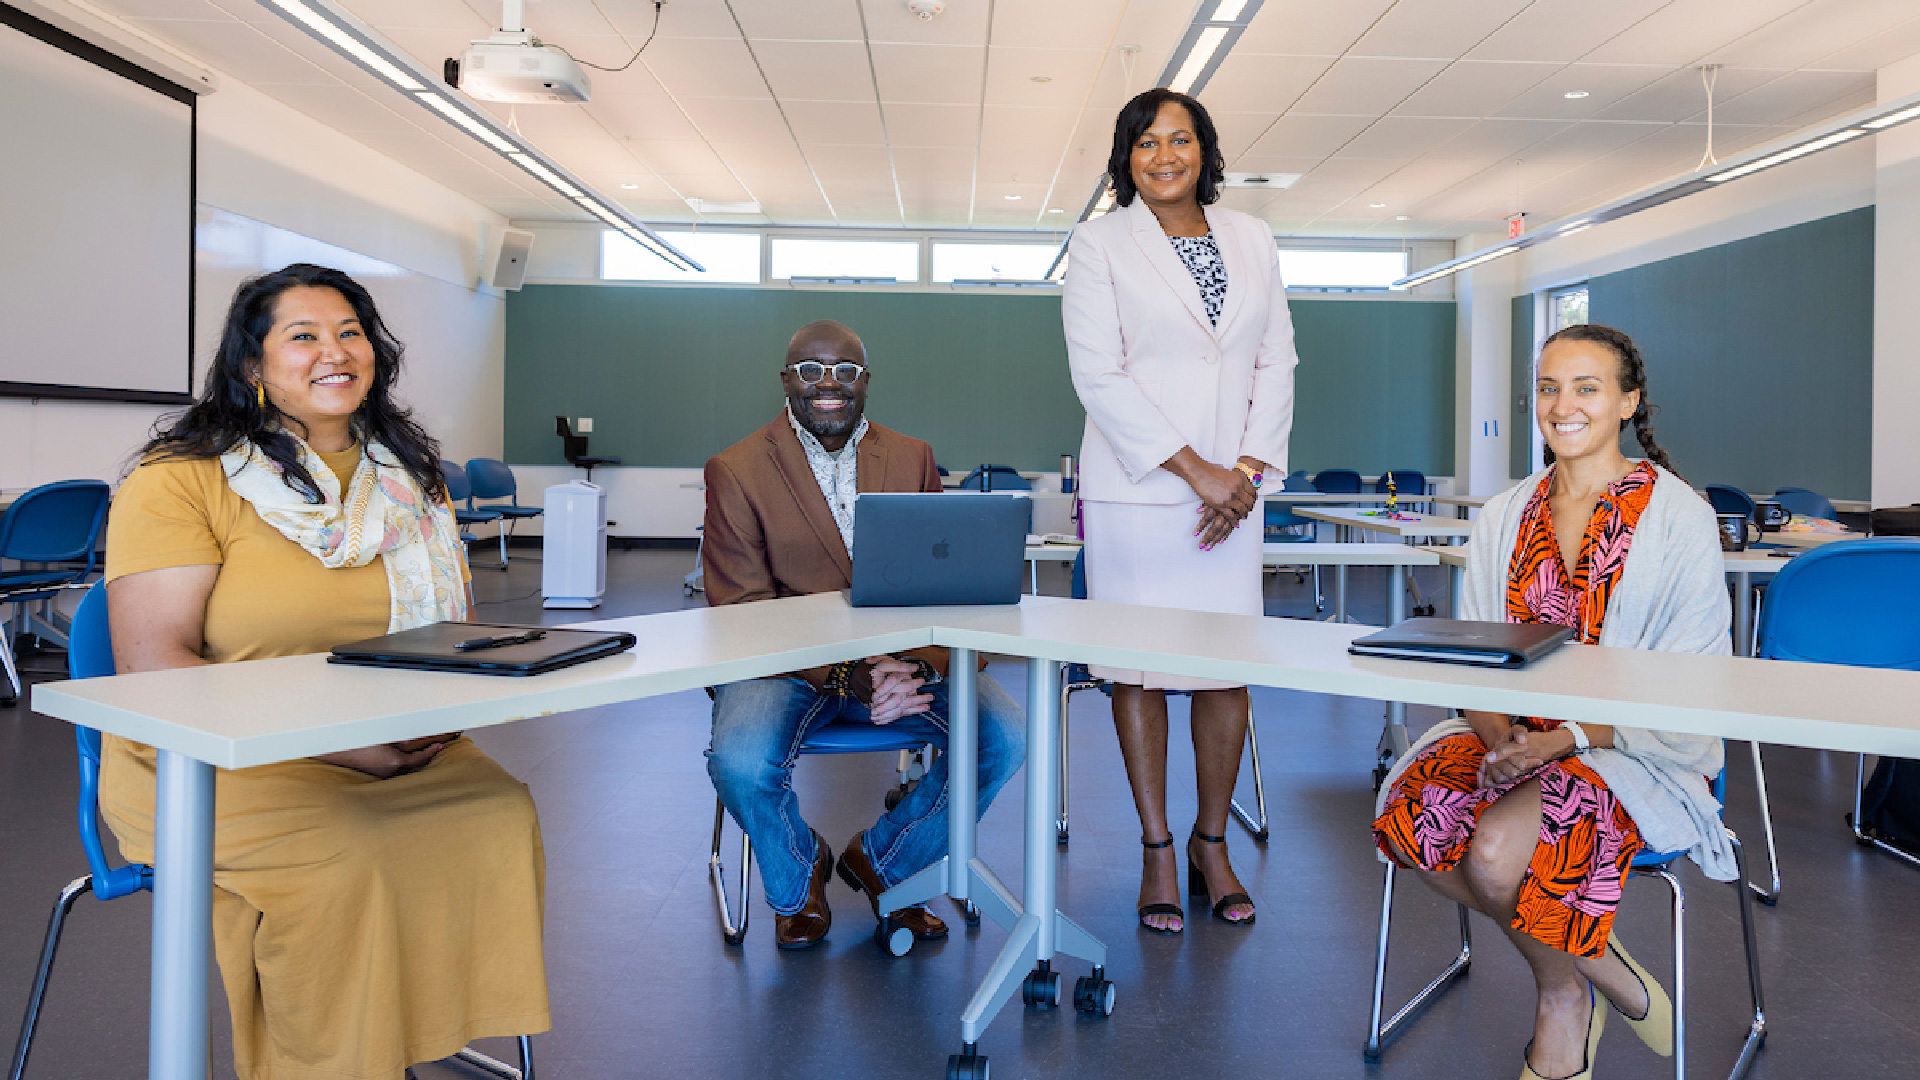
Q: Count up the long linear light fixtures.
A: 3